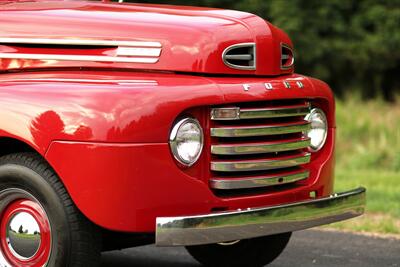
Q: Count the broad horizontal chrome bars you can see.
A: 5